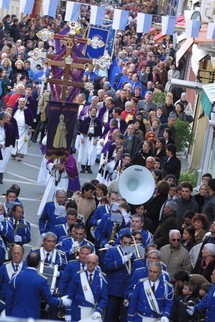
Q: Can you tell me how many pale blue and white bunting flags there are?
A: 10